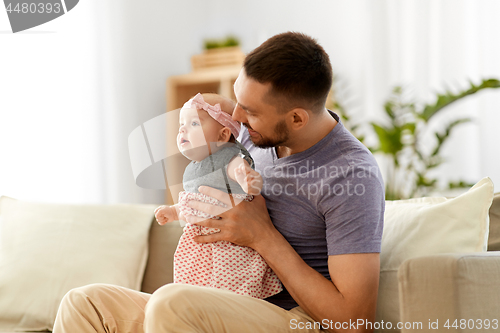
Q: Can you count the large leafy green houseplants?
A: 1